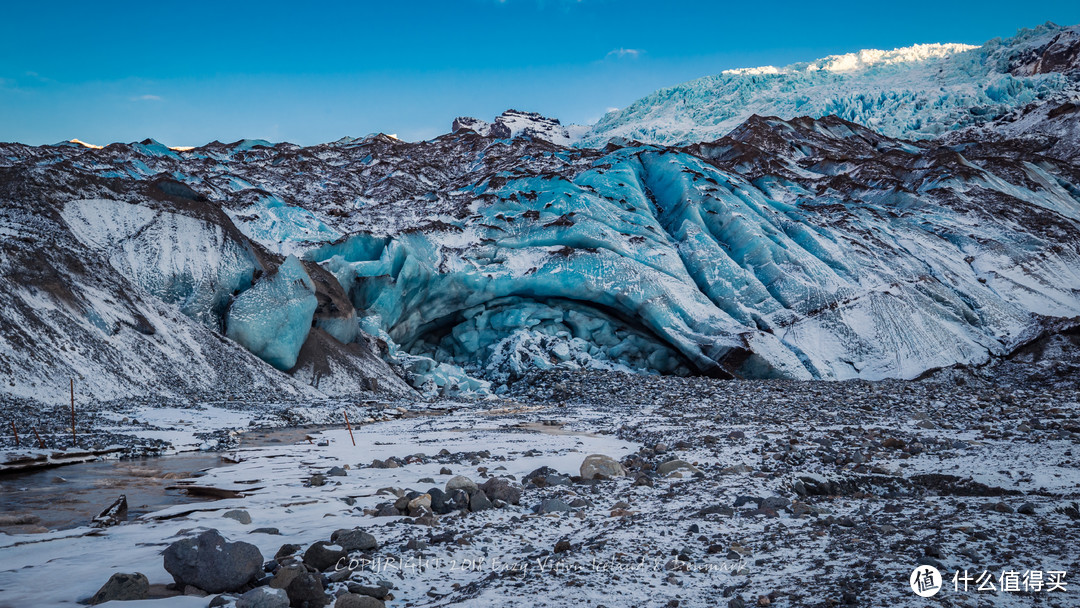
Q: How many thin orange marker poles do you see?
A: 4